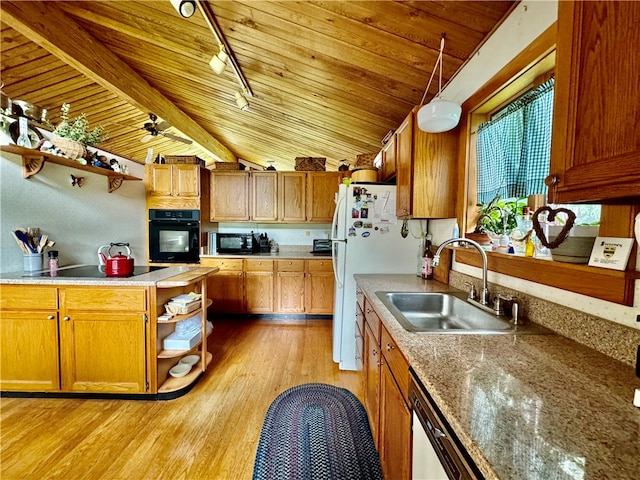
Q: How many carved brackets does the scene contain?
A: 2